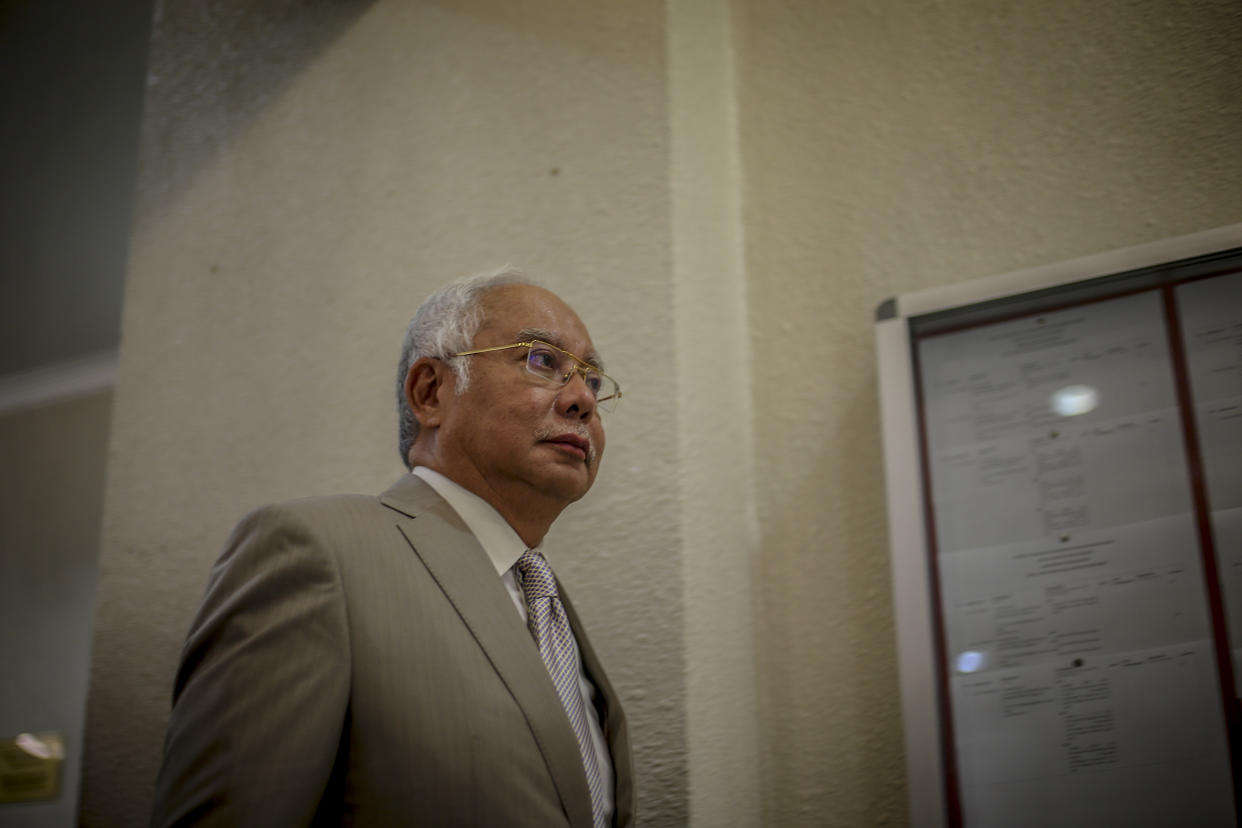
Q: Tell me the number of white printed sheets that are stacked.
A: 4